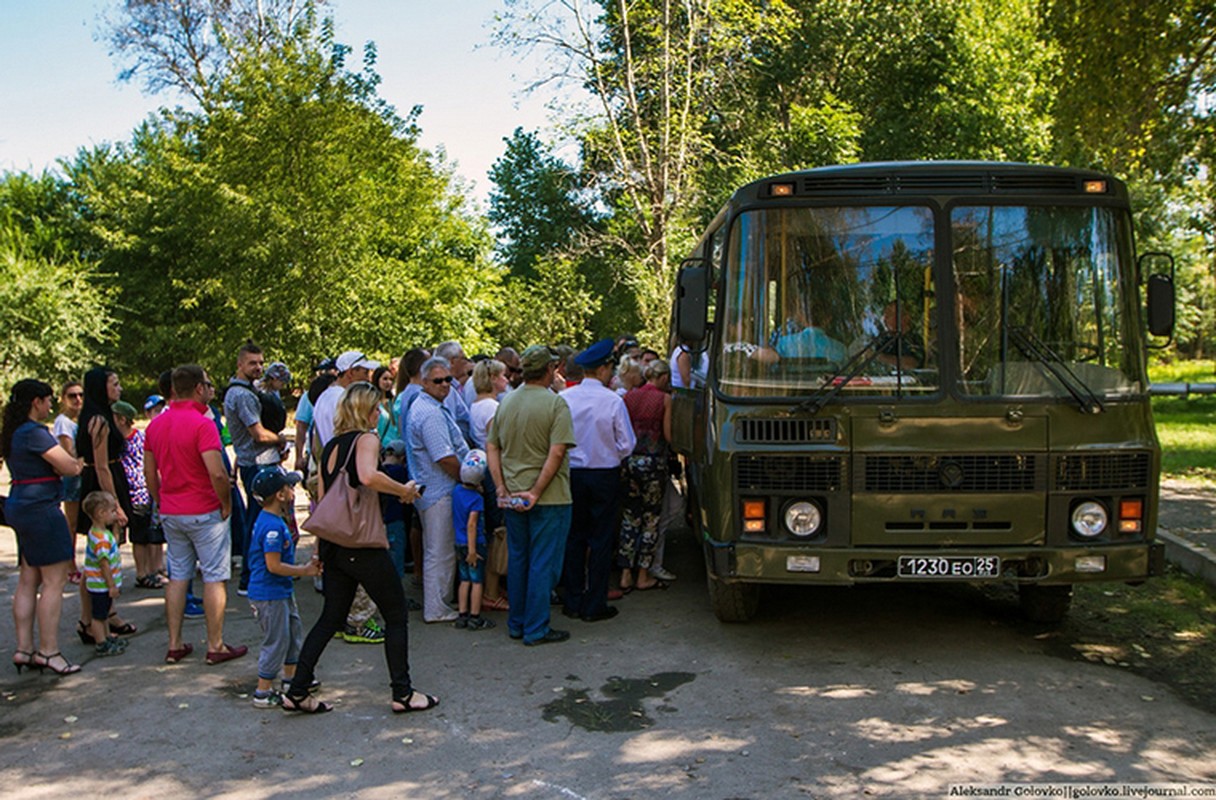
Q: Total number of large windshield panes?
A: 2